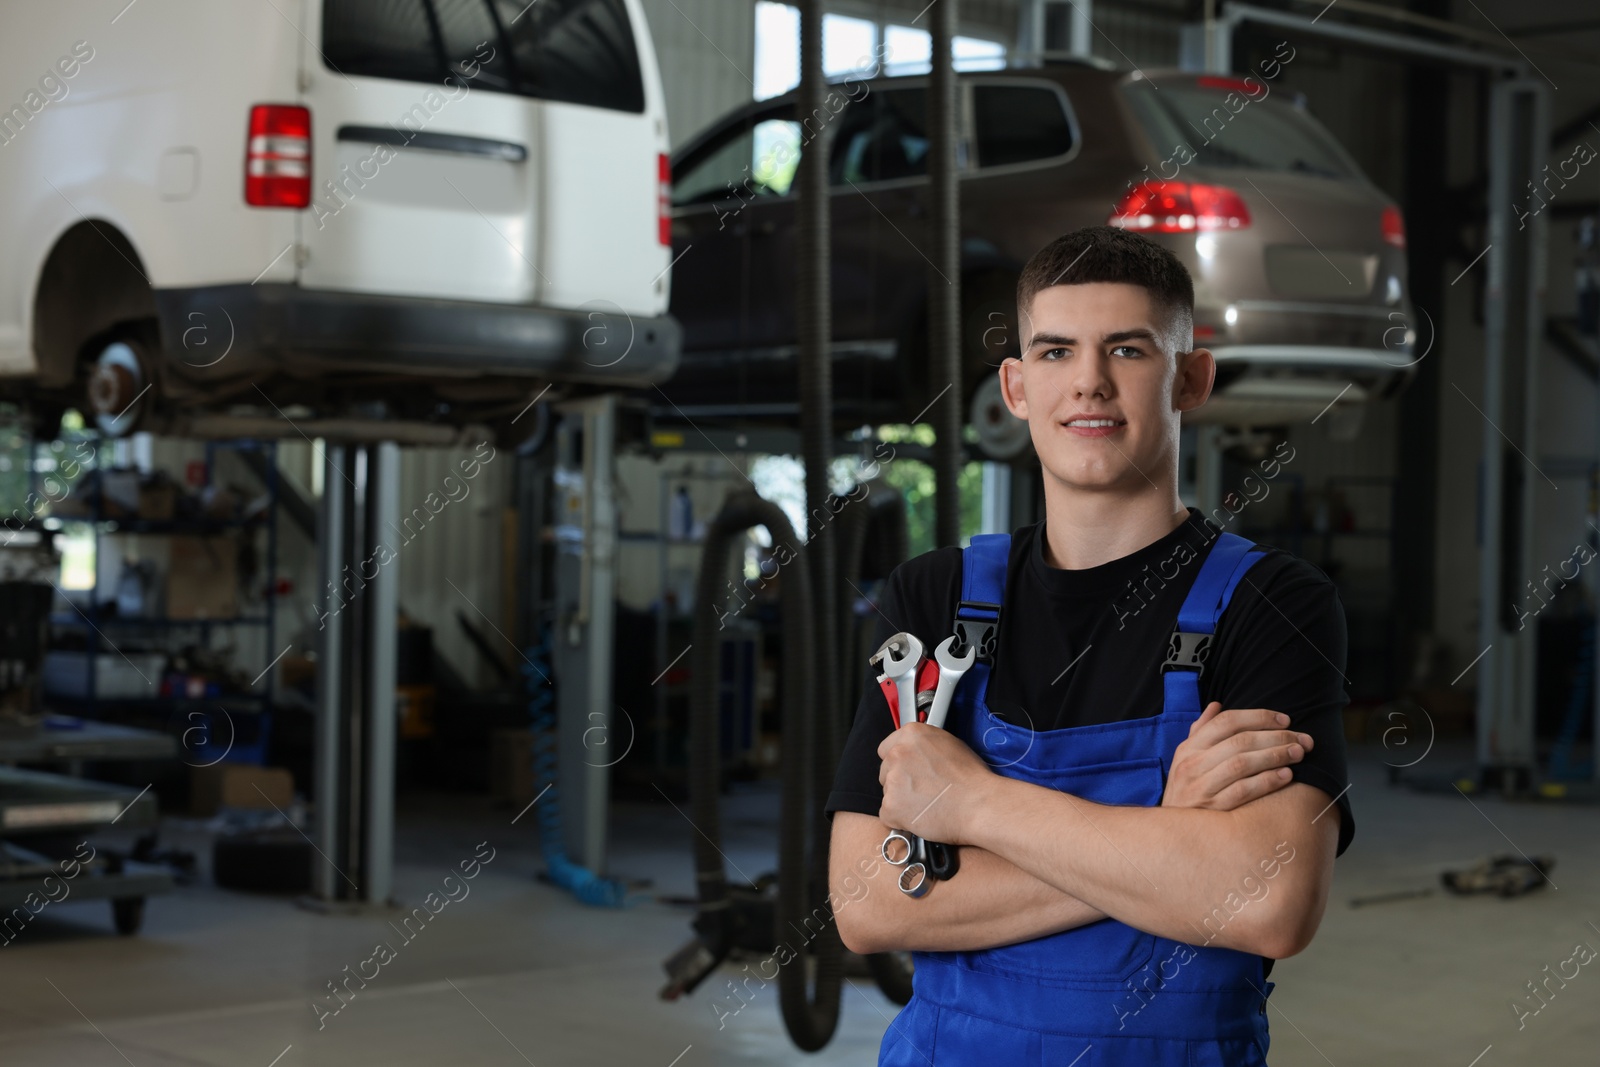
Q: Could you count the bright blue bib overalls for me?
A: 1